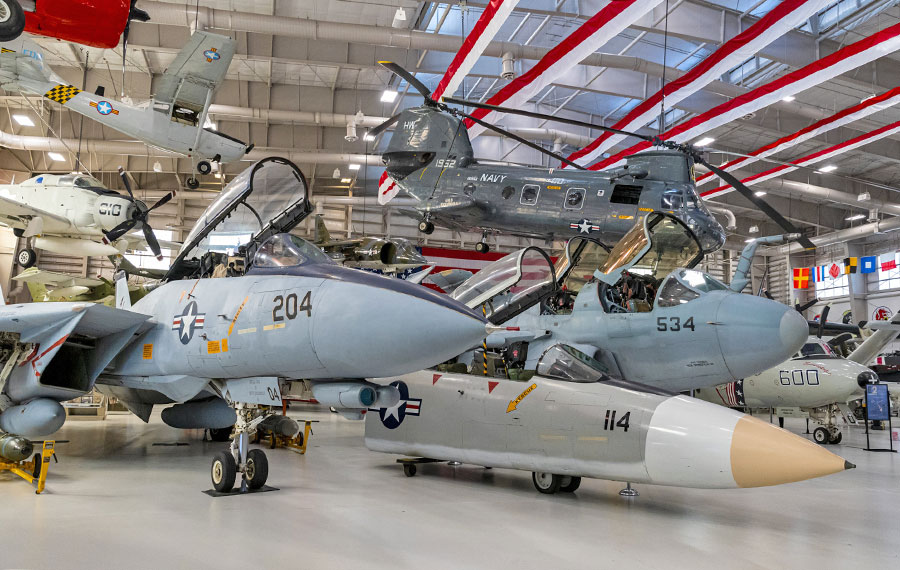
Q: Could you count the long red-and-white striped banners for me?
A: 6